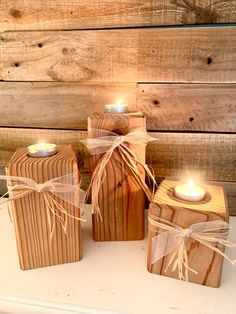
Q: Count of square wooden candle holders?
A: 3